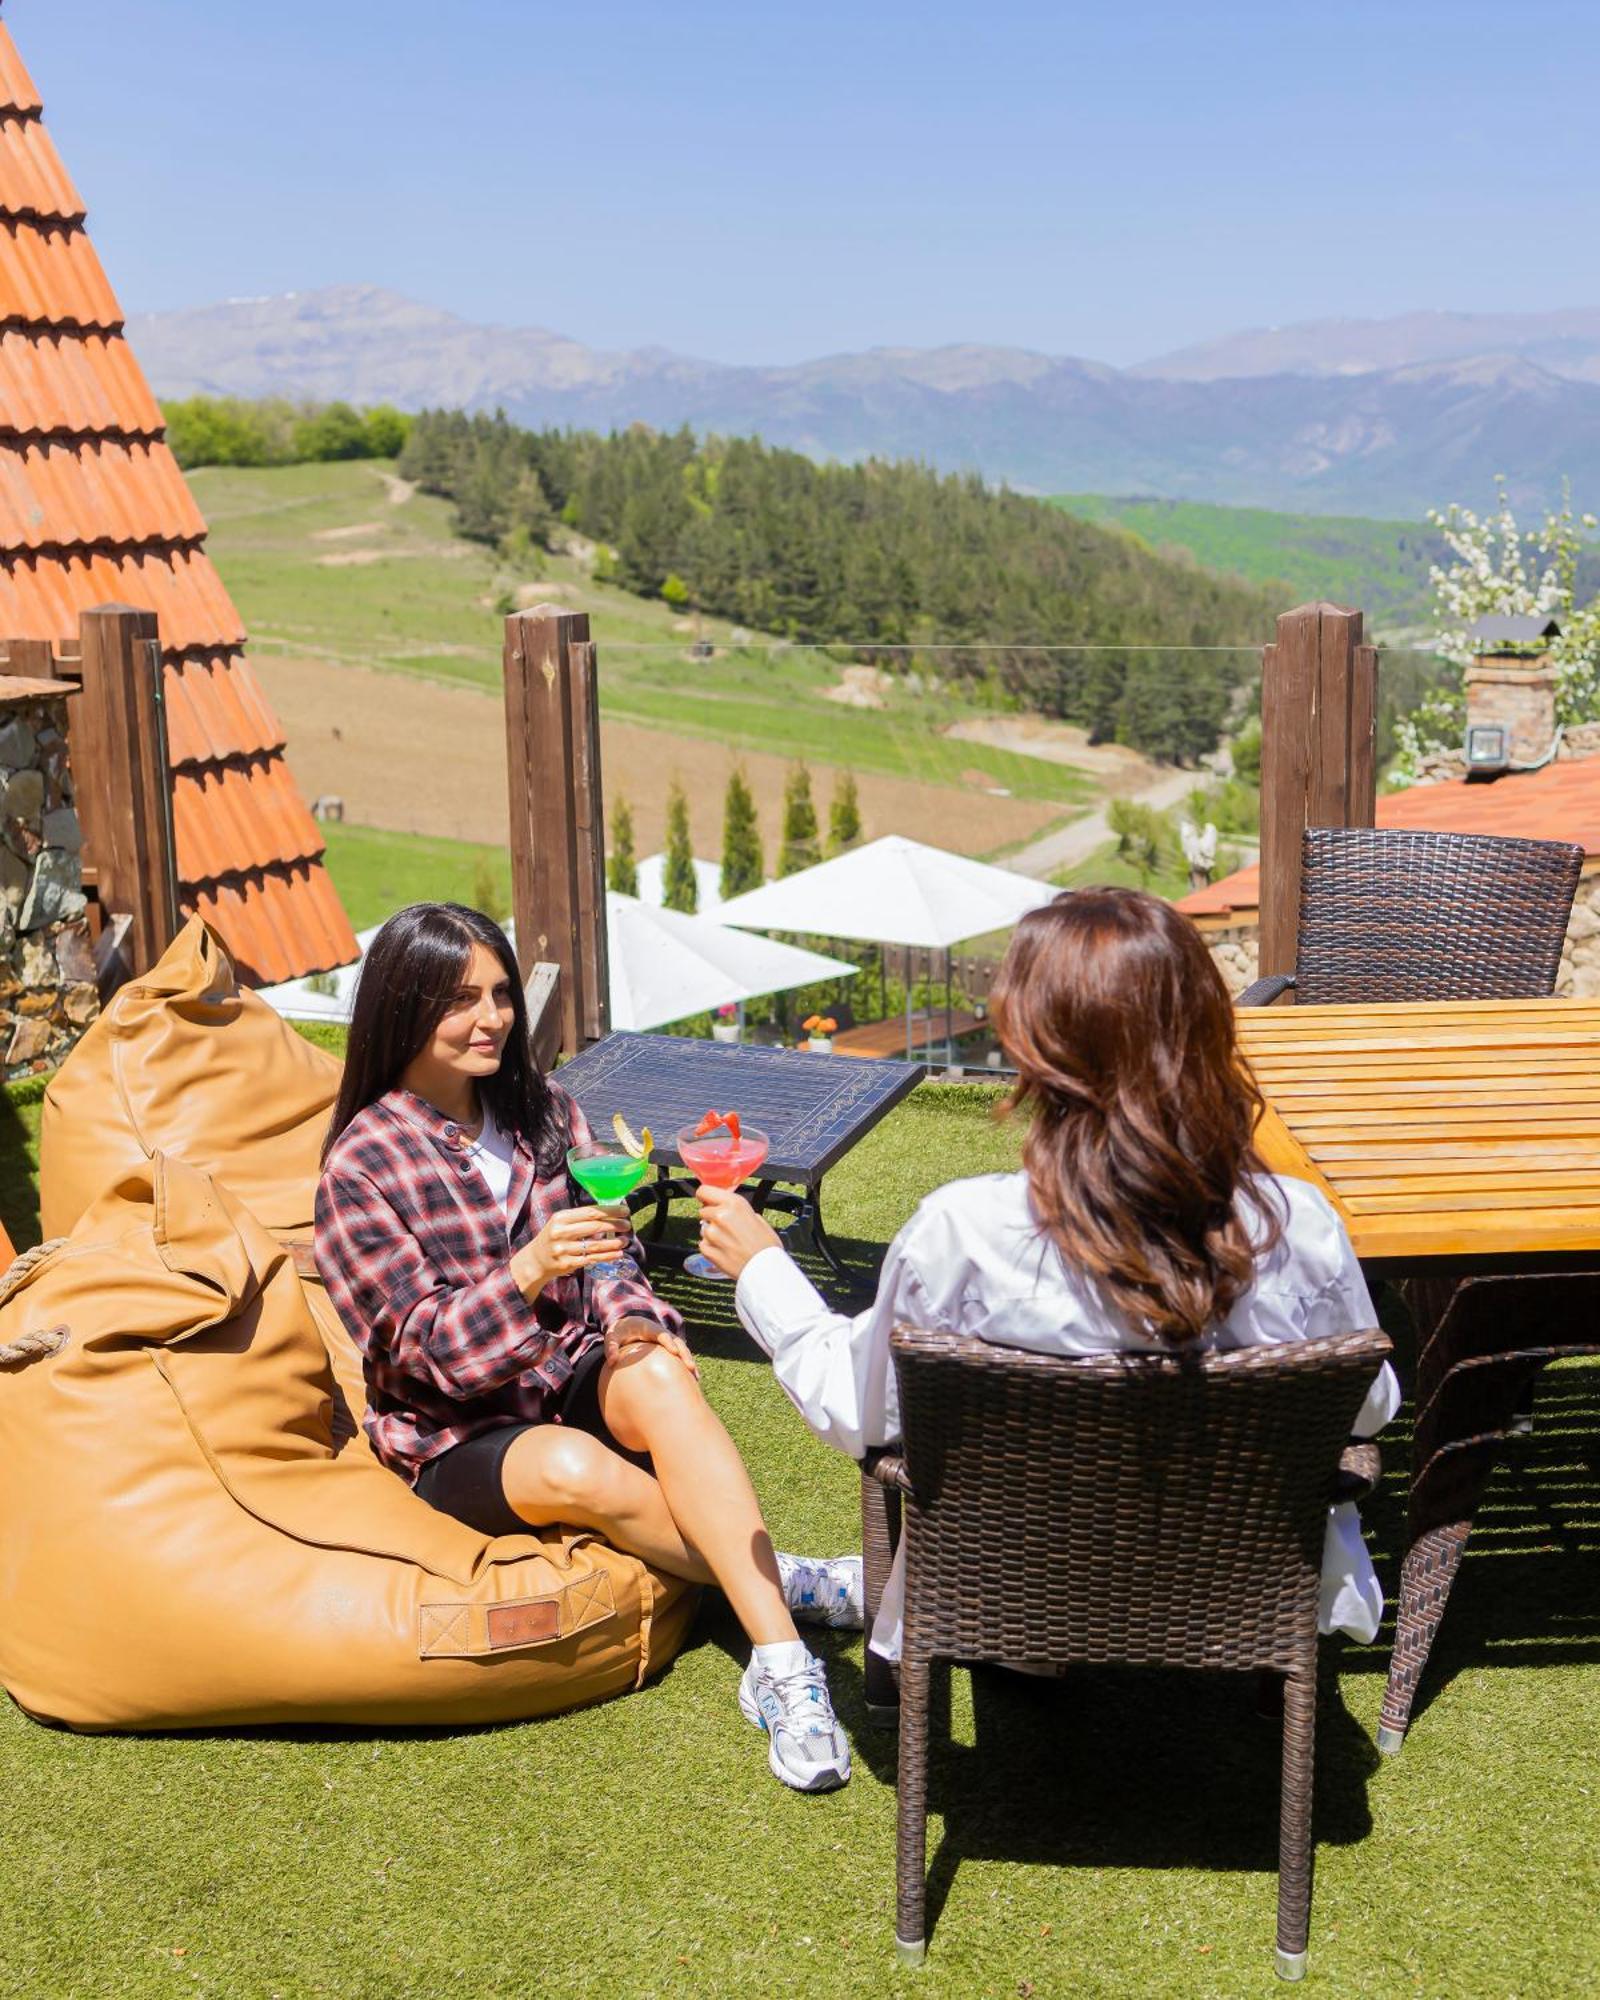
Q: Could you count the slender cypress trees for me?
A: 5